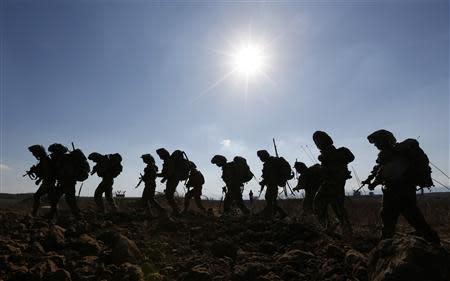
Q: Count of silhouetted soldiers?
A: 11